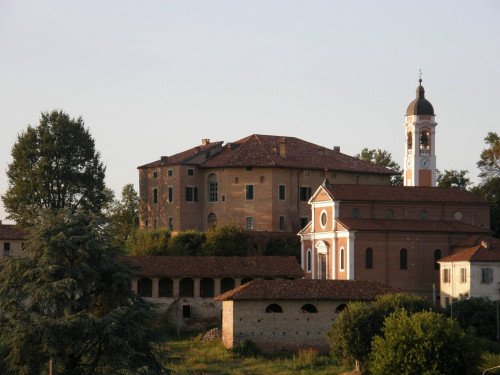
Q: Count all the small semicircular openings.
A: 3